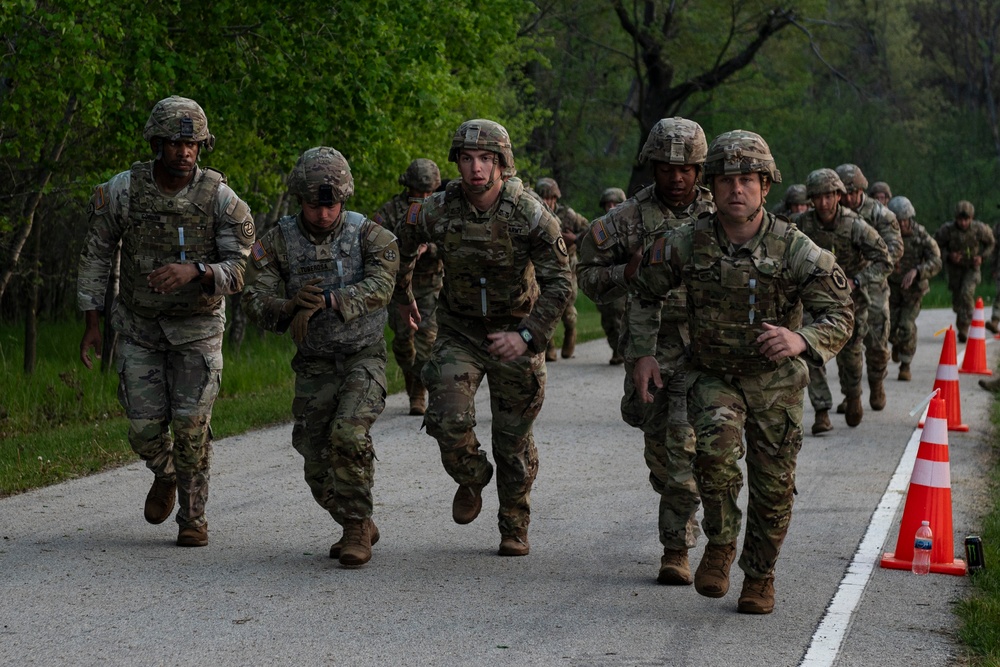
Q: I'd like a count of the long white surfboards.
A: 0